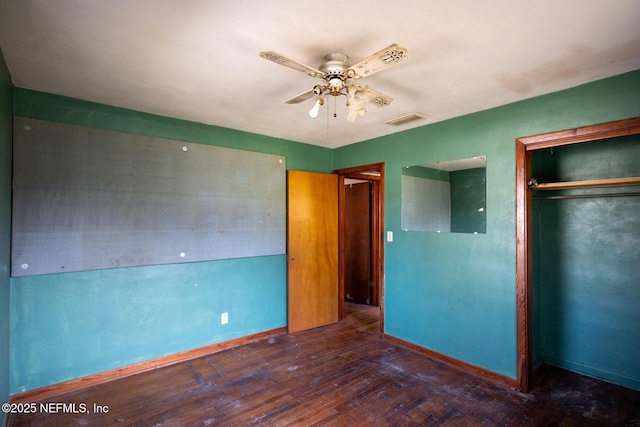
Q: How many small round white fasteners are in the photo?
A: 5